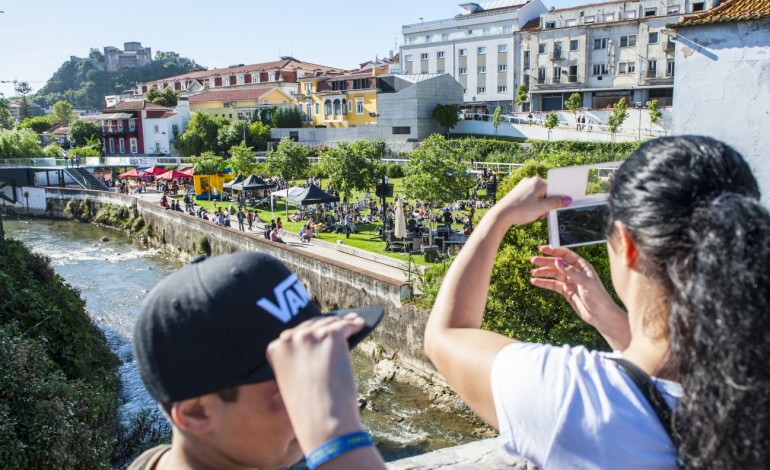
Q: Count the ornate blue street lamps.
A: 0